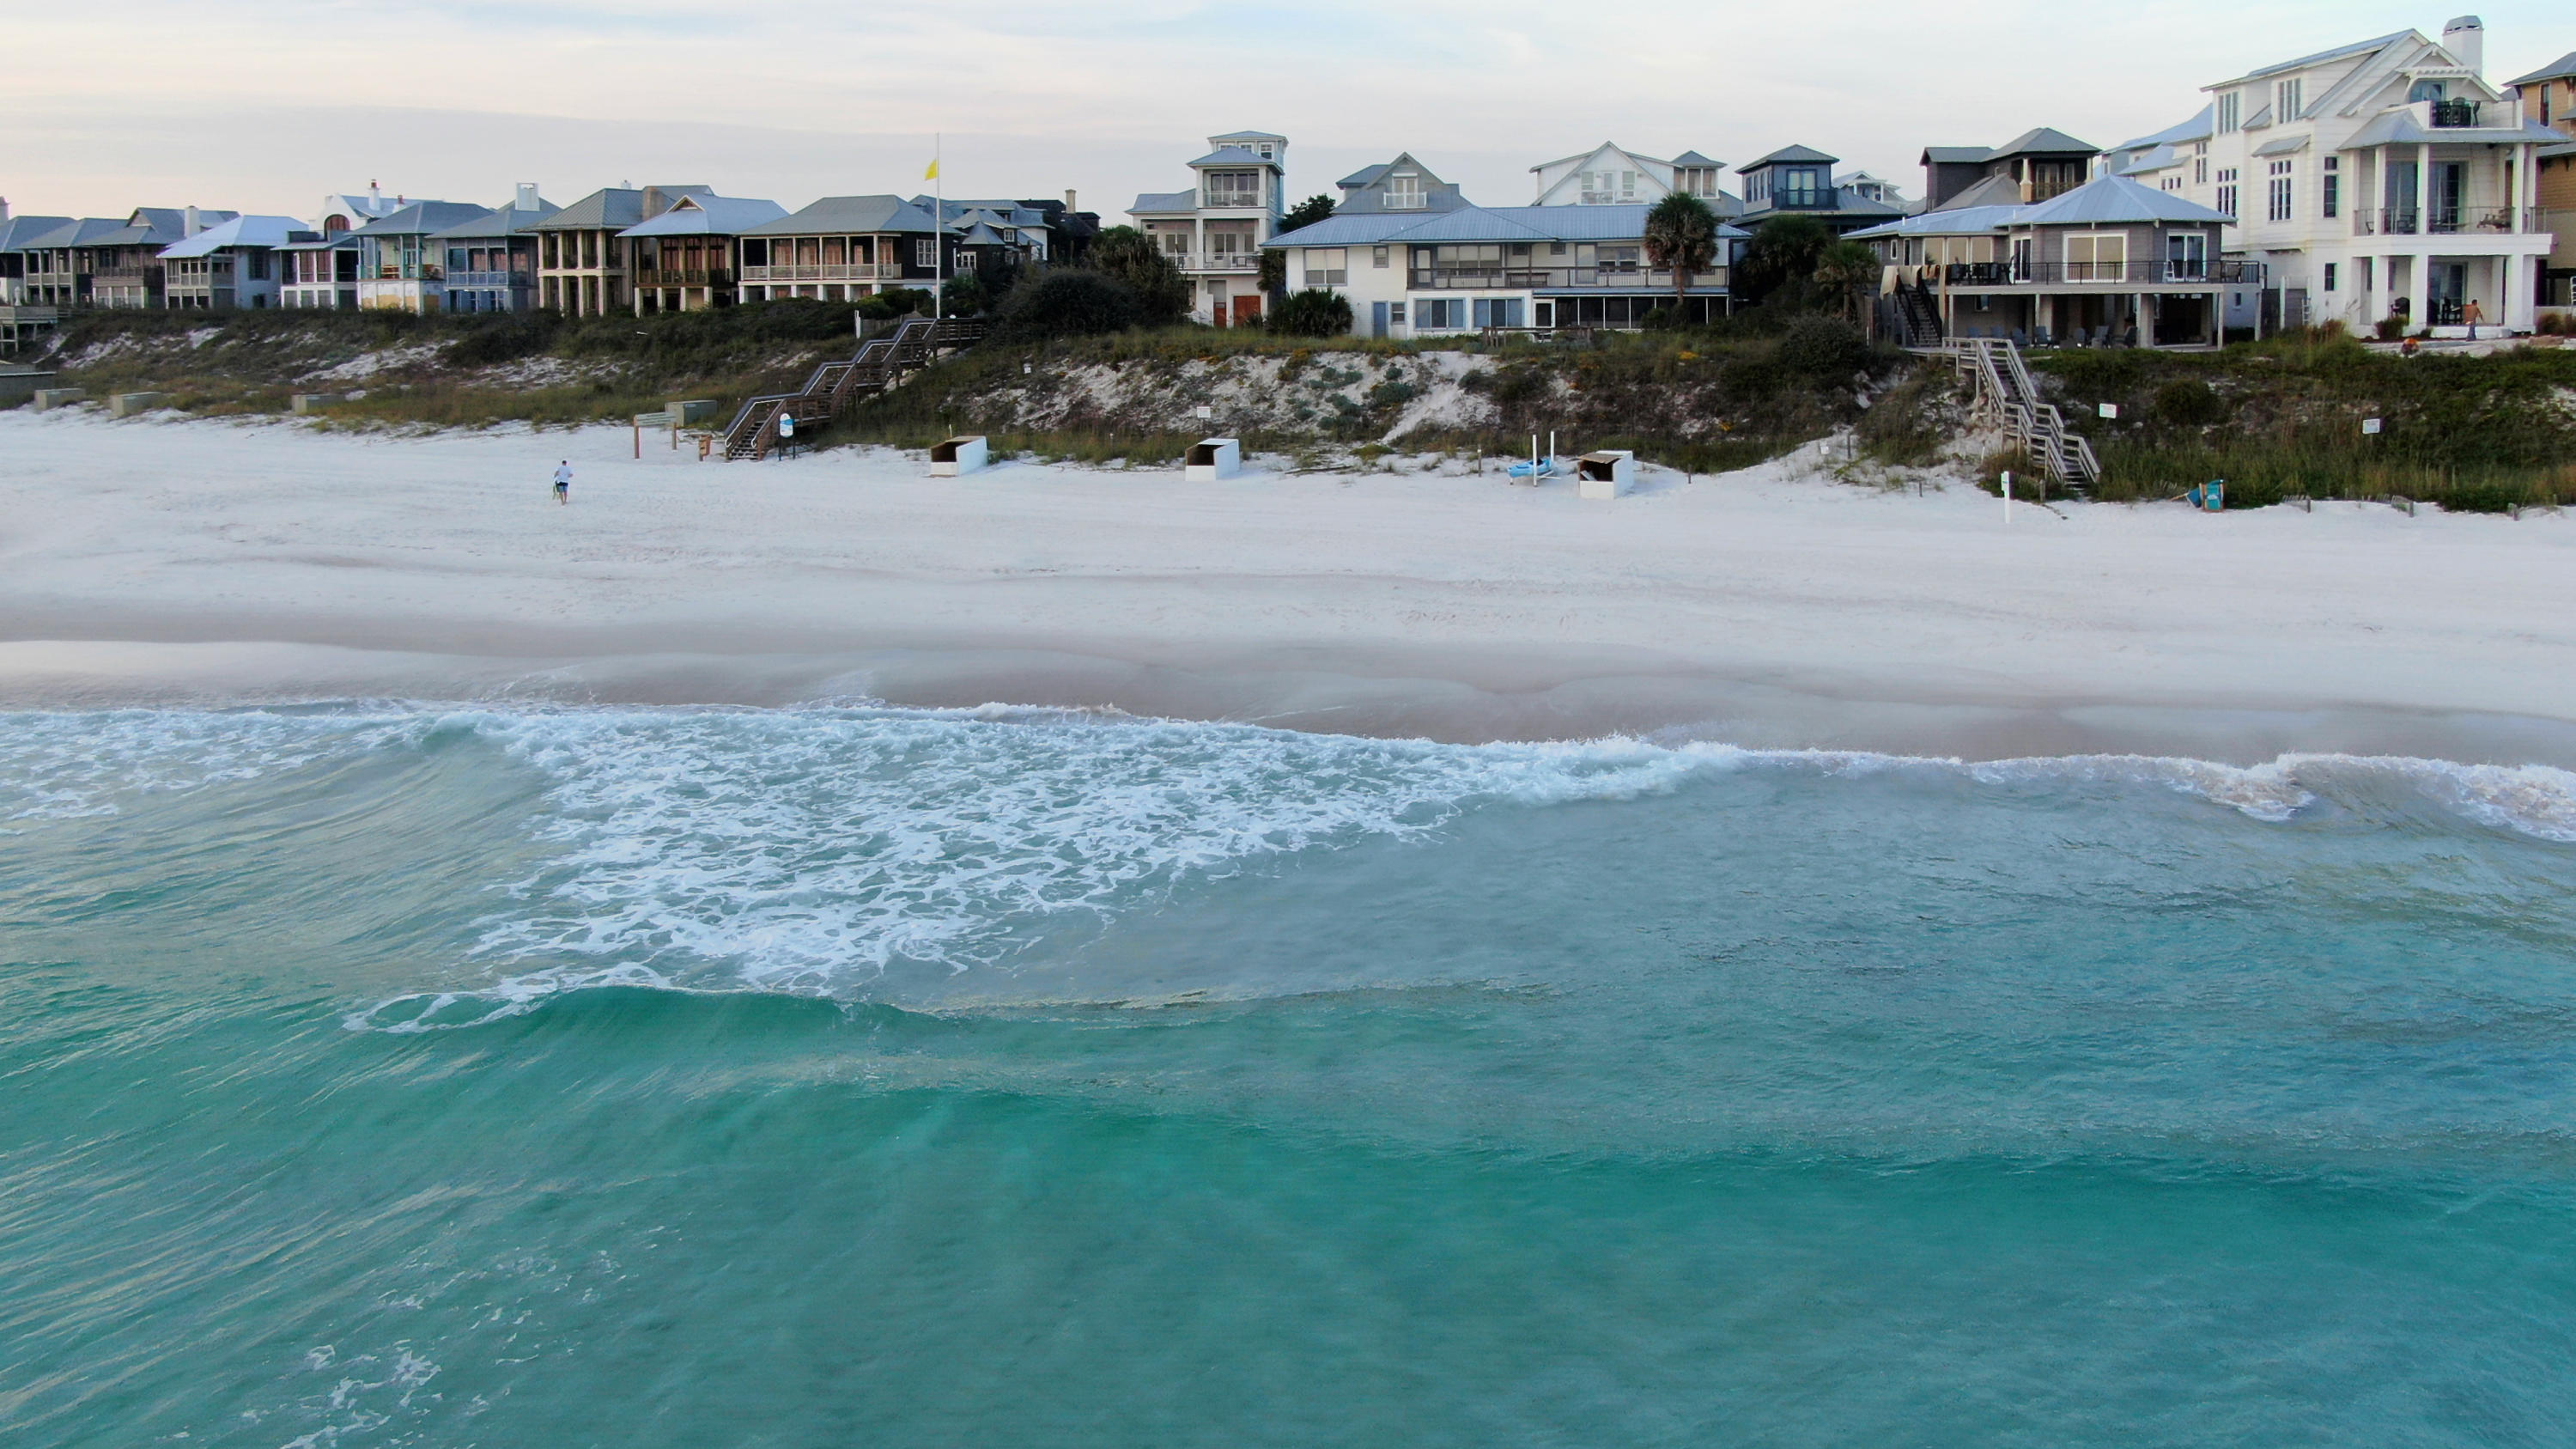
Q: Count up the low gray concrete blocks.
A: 4